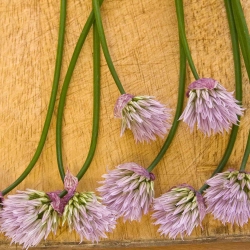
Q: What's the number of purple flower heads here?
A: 7